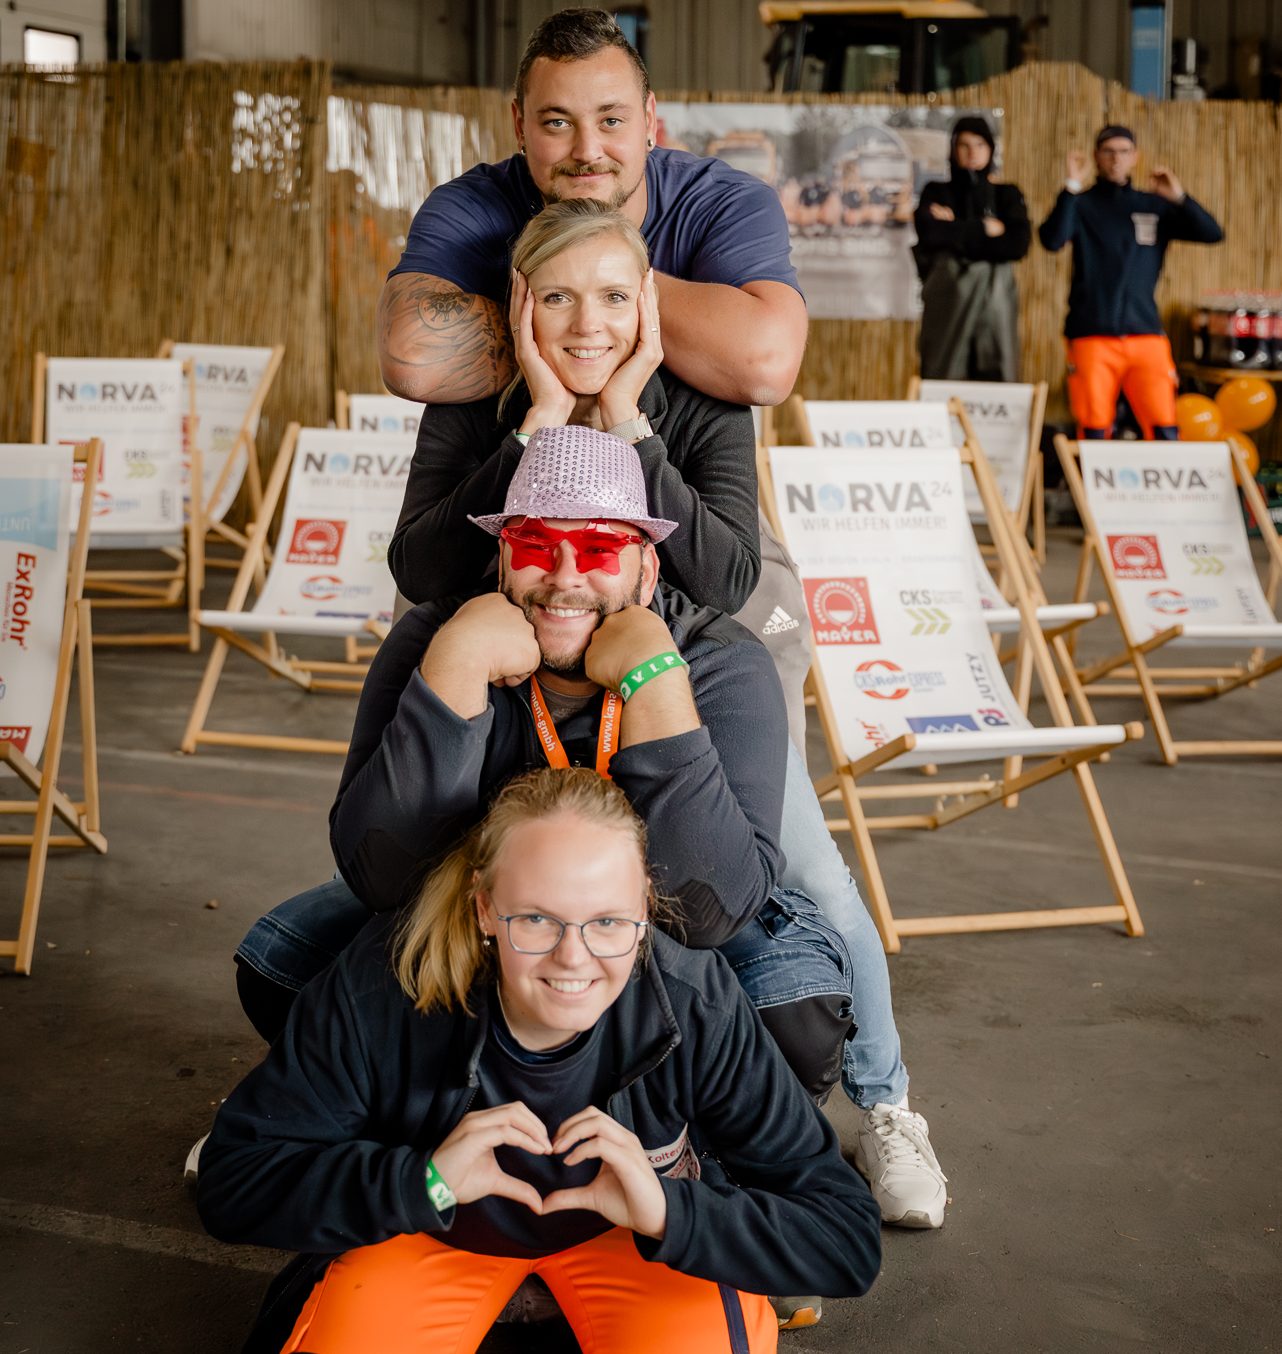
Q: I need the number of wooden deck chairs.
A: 9